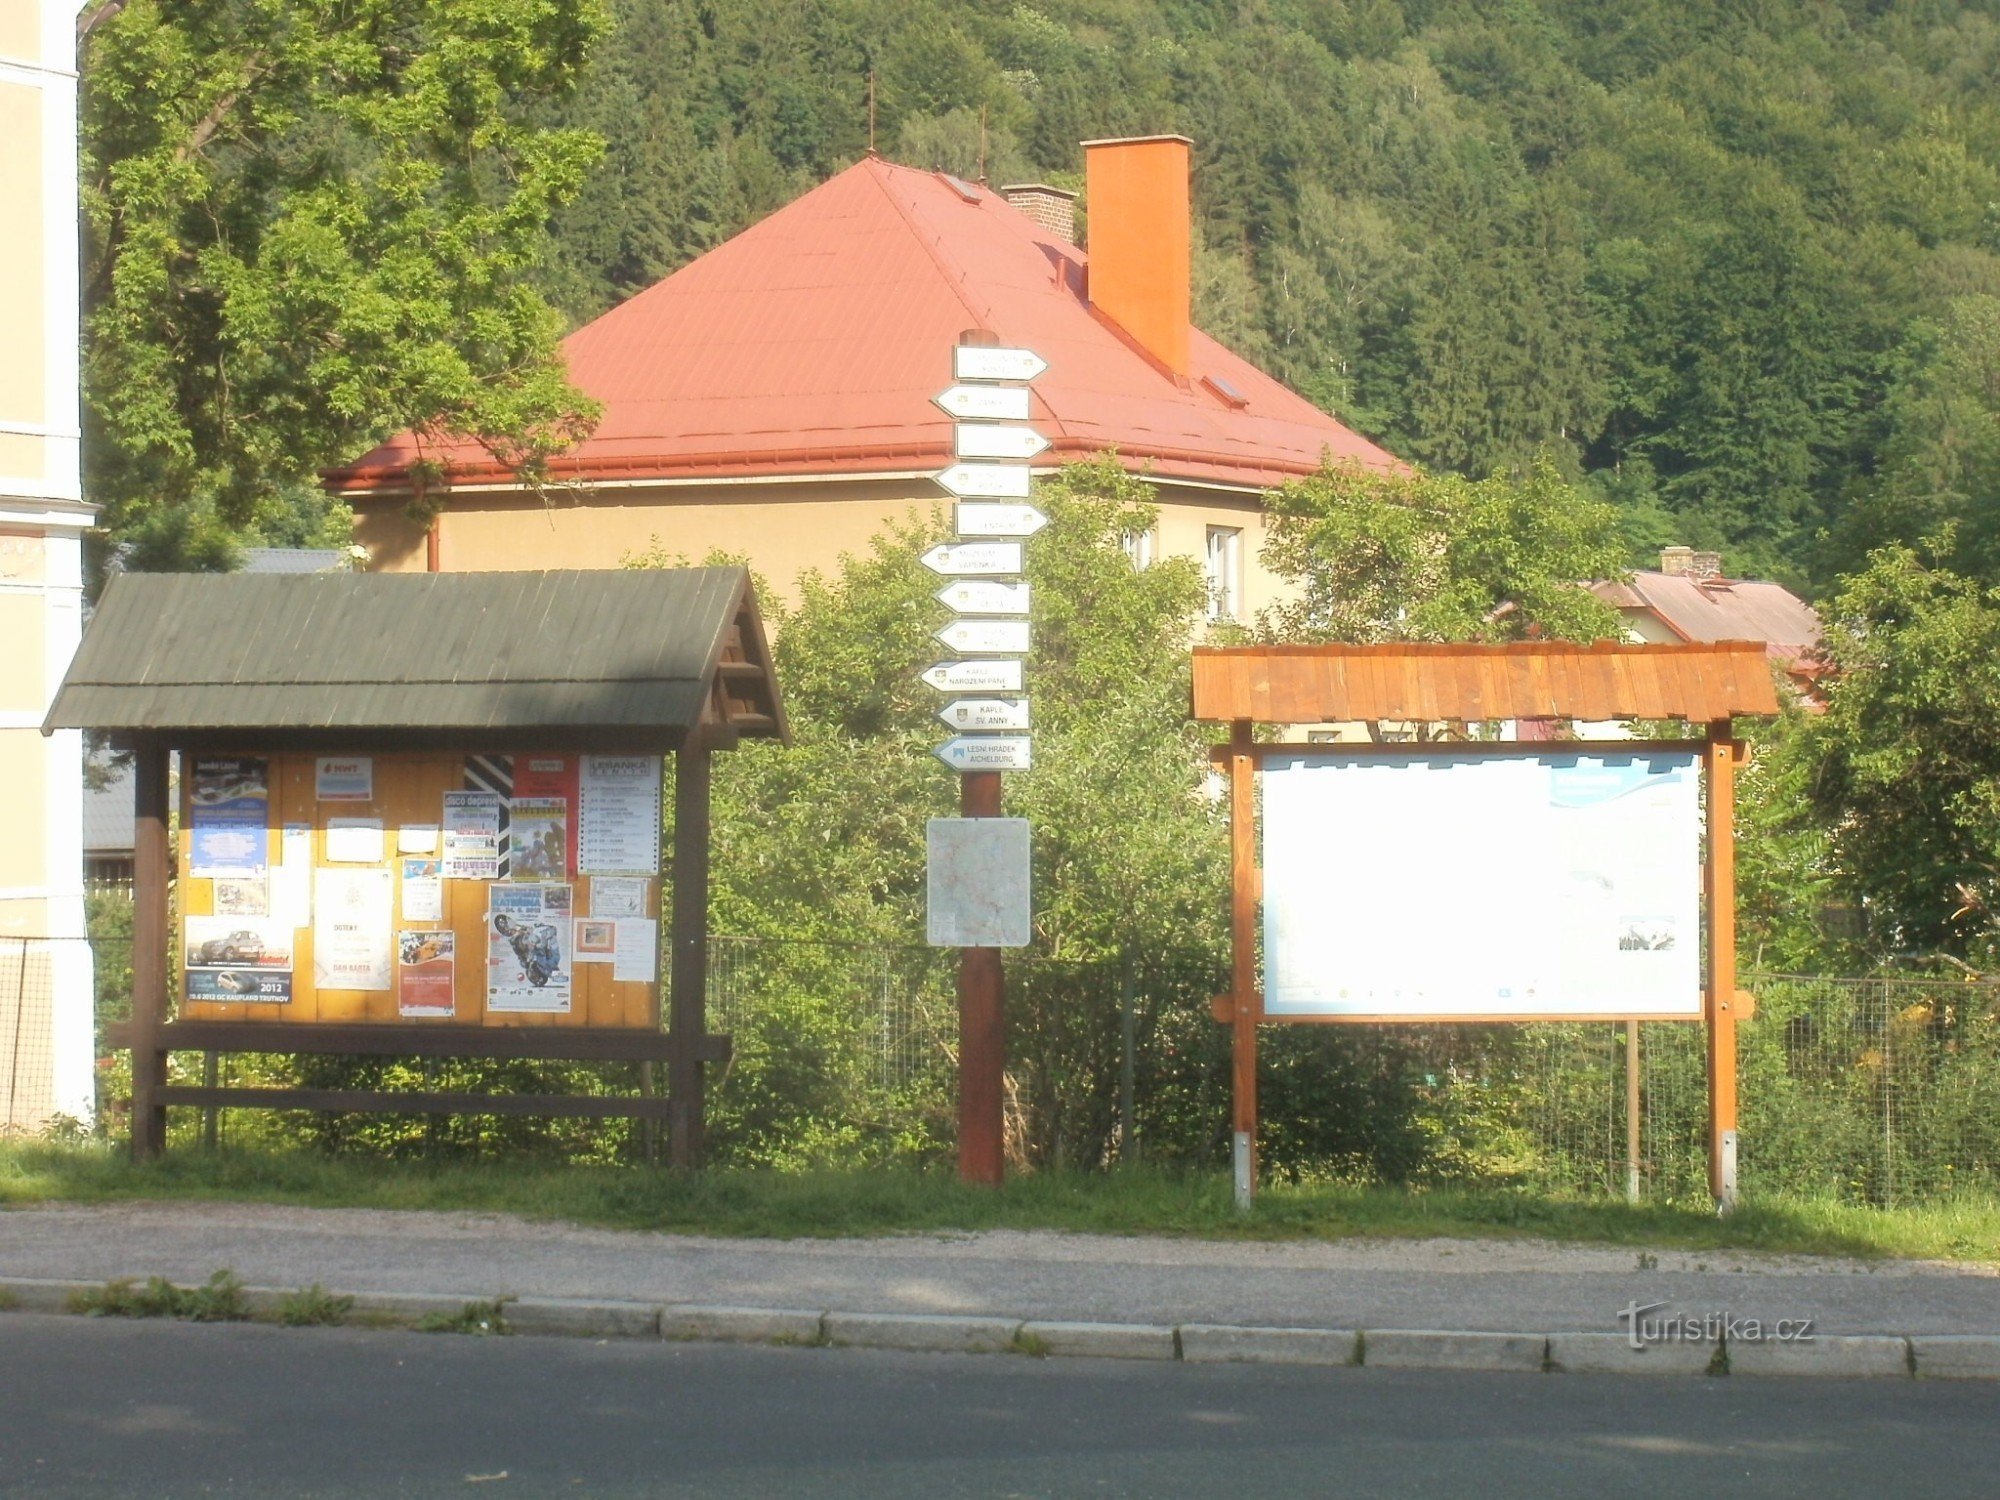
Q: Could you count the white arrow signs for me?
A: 11